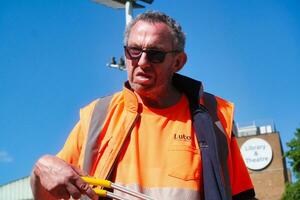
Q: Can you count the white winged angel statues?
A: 0